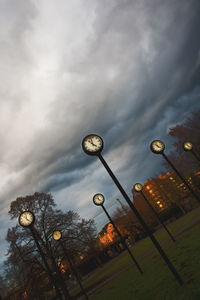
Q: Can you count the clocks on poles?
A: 7